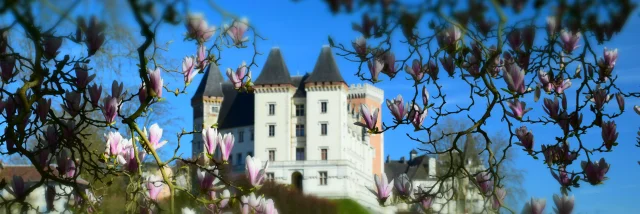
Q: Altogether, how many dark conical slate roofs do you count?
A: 3